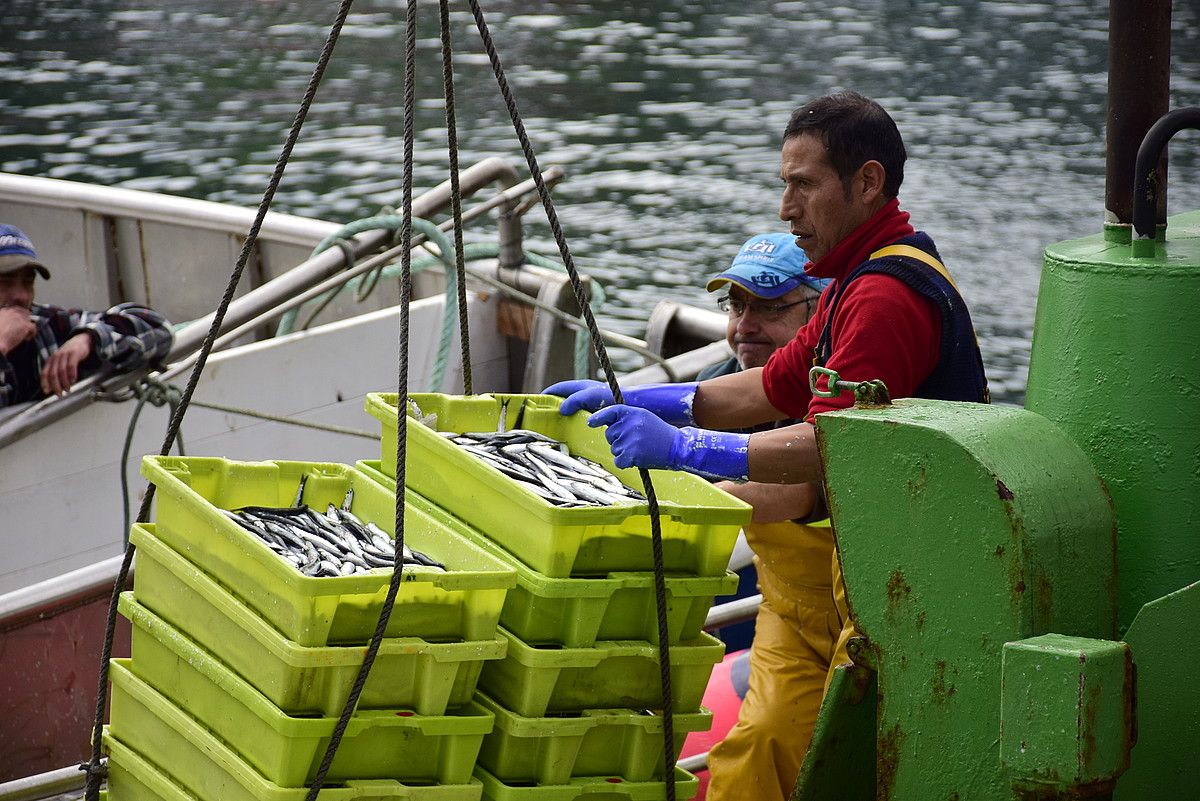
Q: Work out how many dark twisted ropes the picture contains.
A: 4